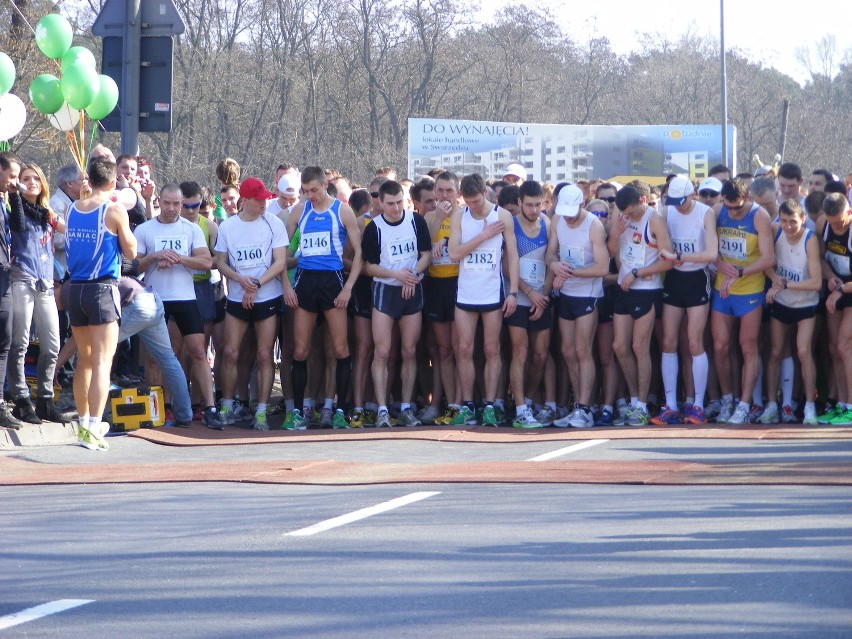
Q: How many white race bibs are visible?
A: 13